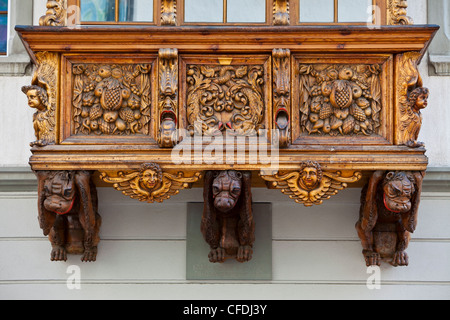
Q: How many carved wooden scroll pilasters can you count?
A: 2